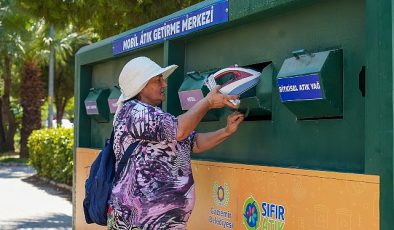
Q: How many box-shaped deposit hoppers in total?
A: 5